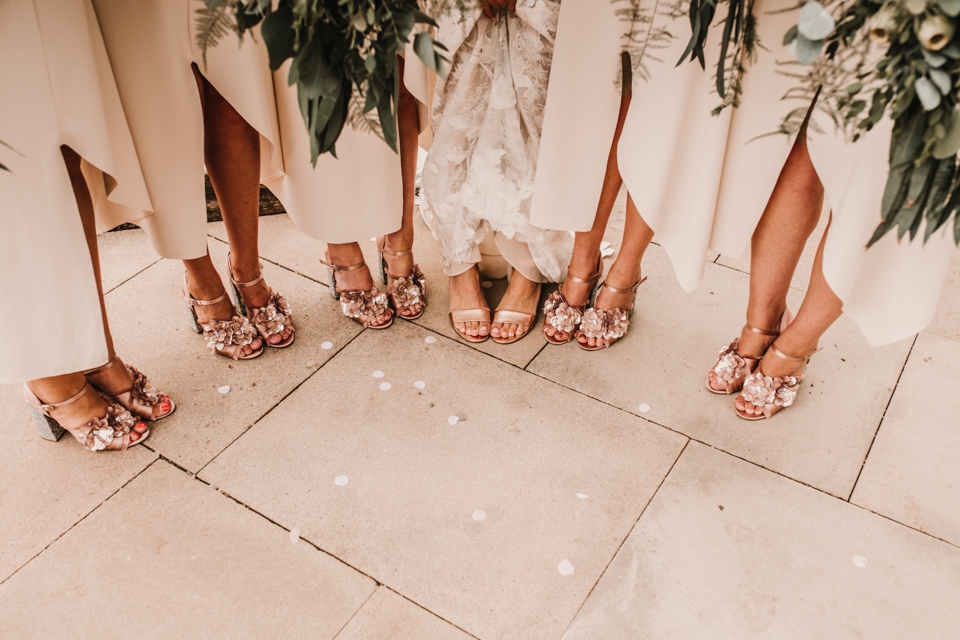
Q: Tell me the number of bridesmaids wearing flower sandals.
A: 5